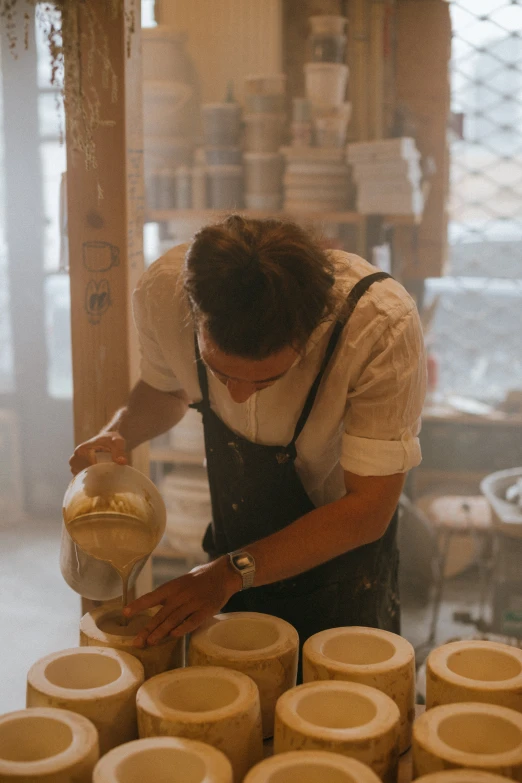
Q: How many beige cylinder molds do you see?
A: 12